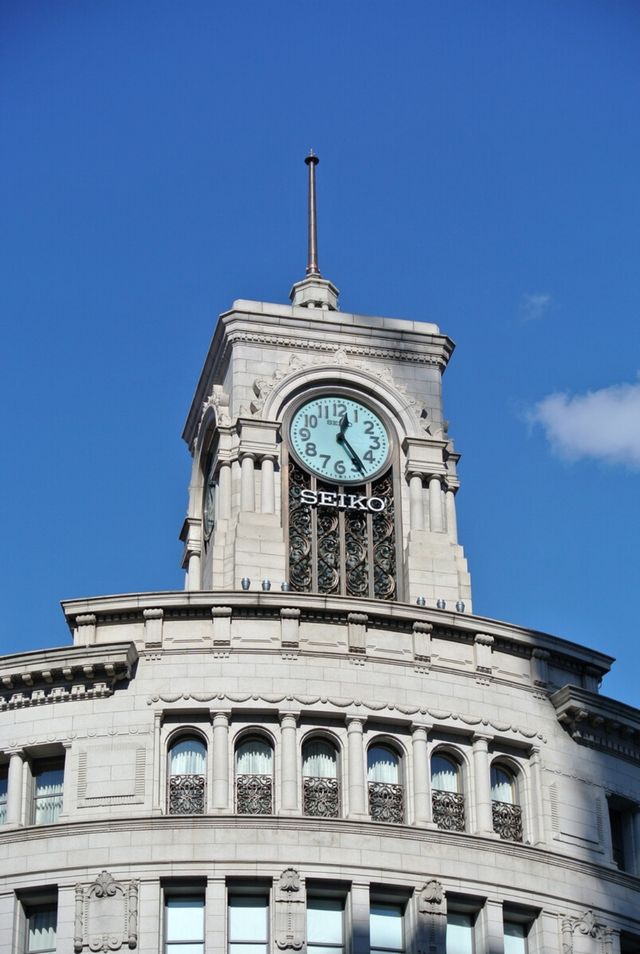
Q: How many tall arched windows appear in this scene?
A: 6